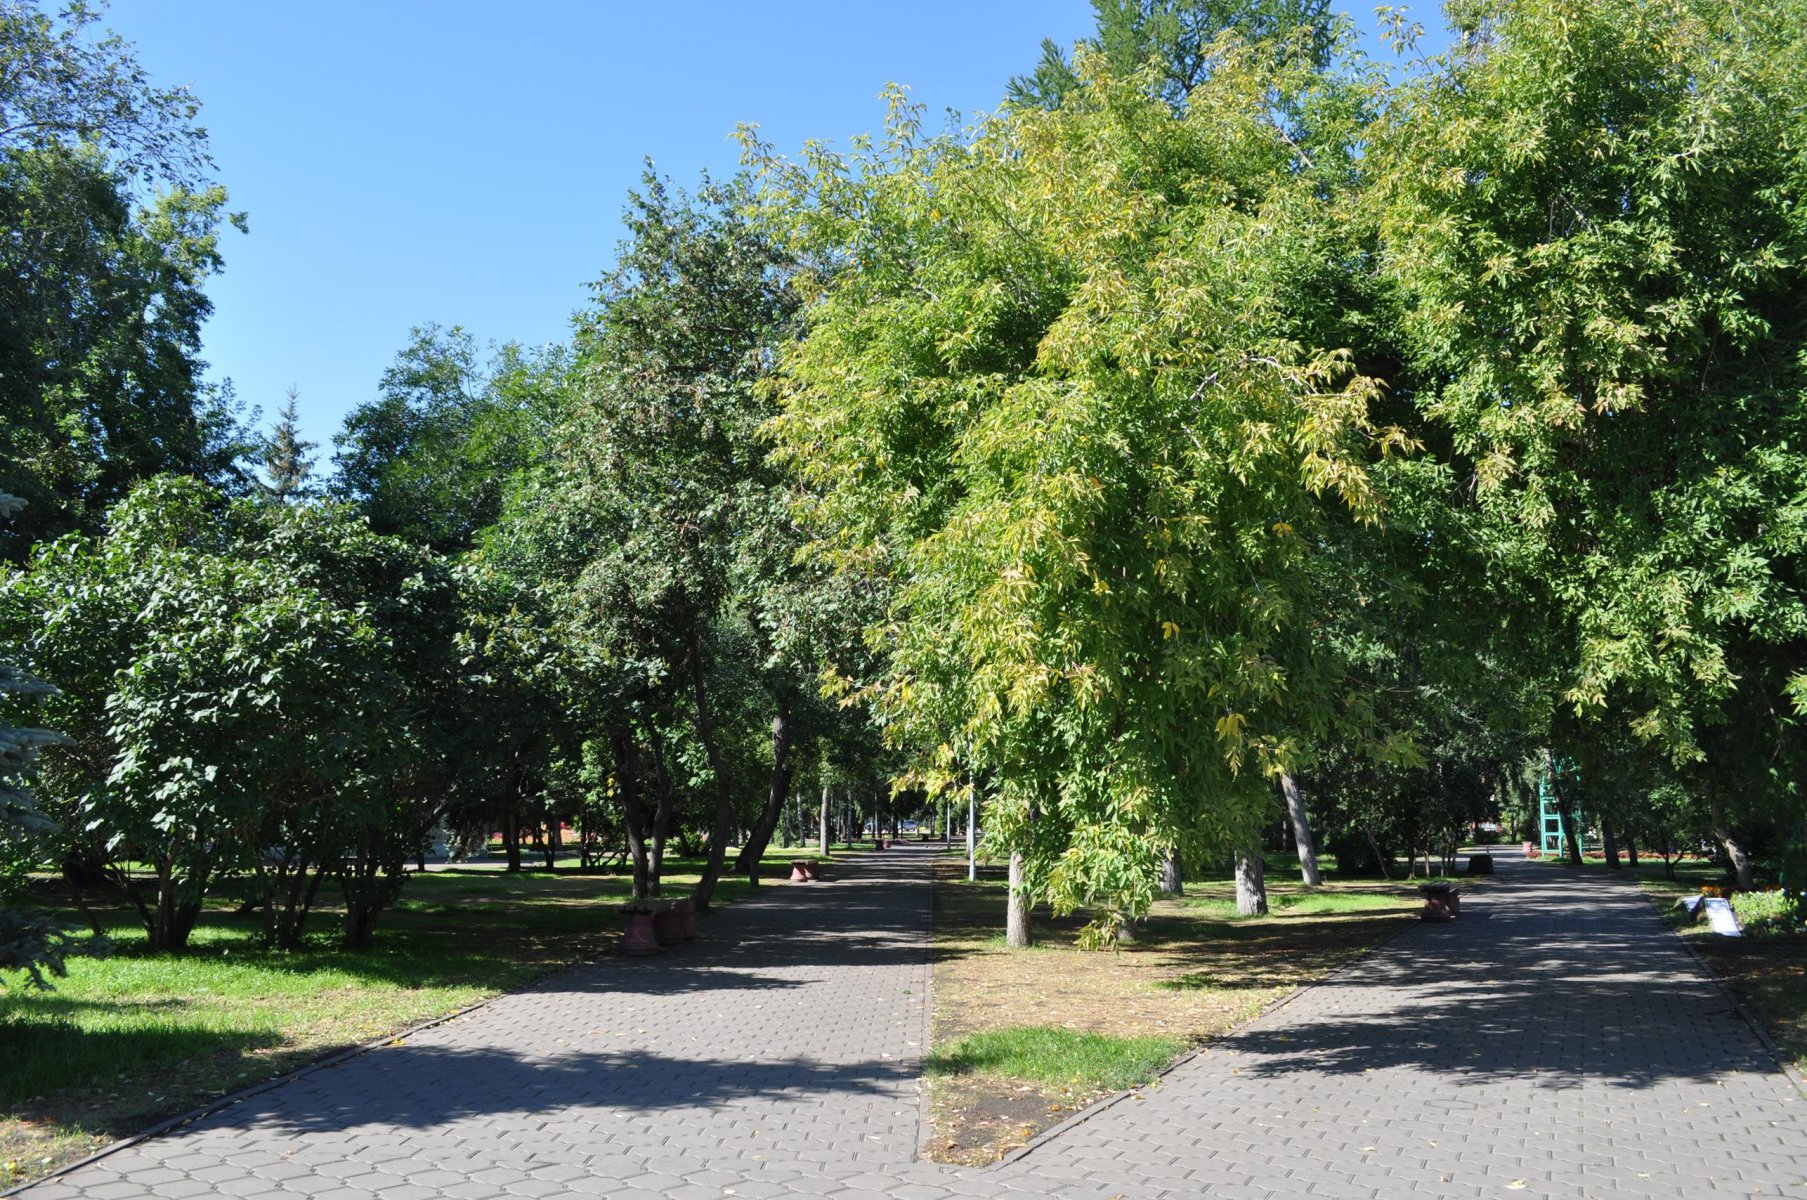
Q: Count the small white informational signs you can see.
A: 2